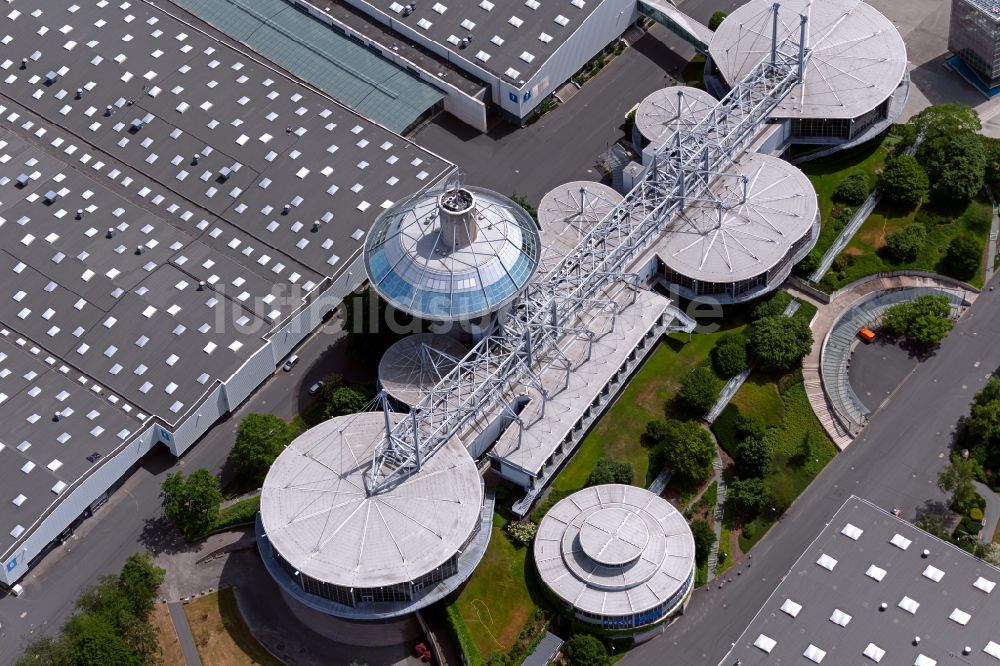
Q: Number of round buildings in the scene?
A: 8